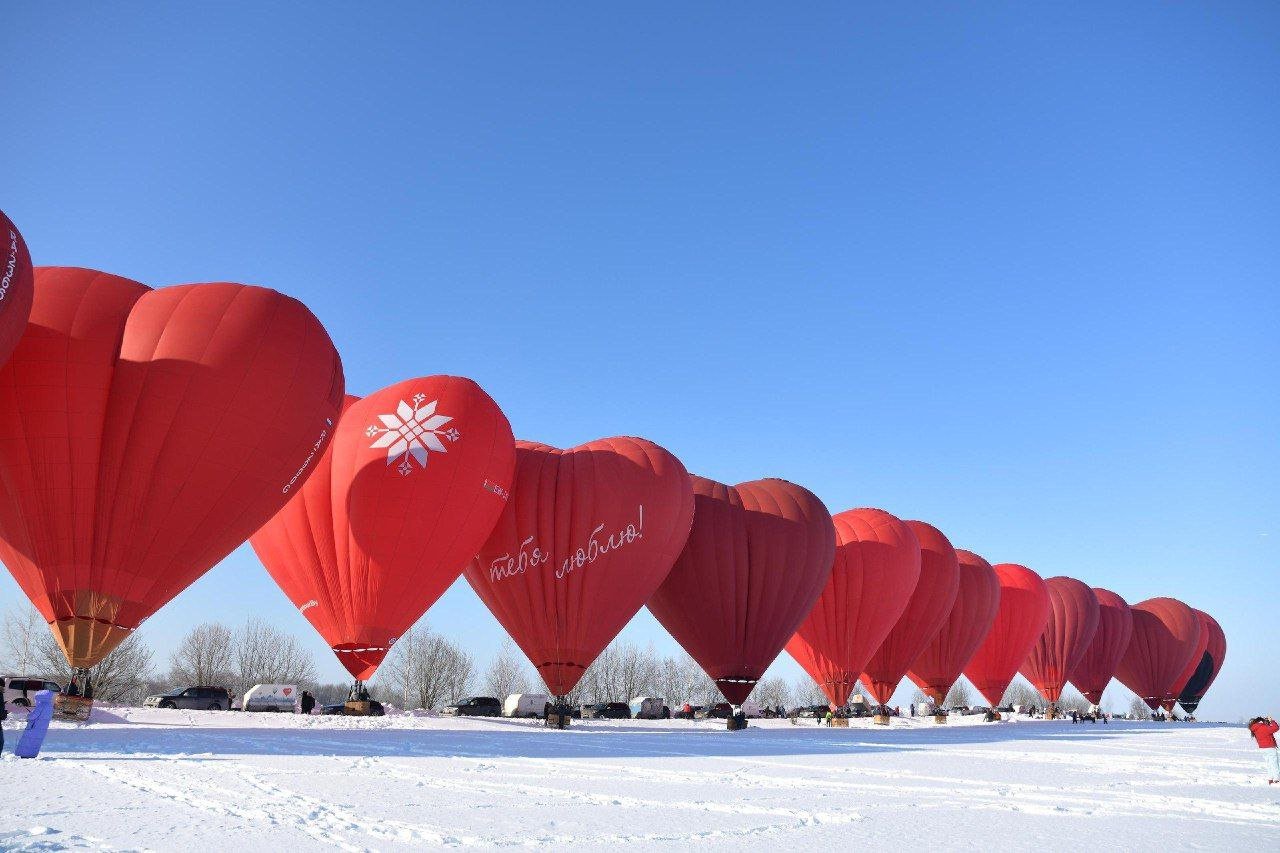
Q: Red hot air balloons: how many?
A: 14